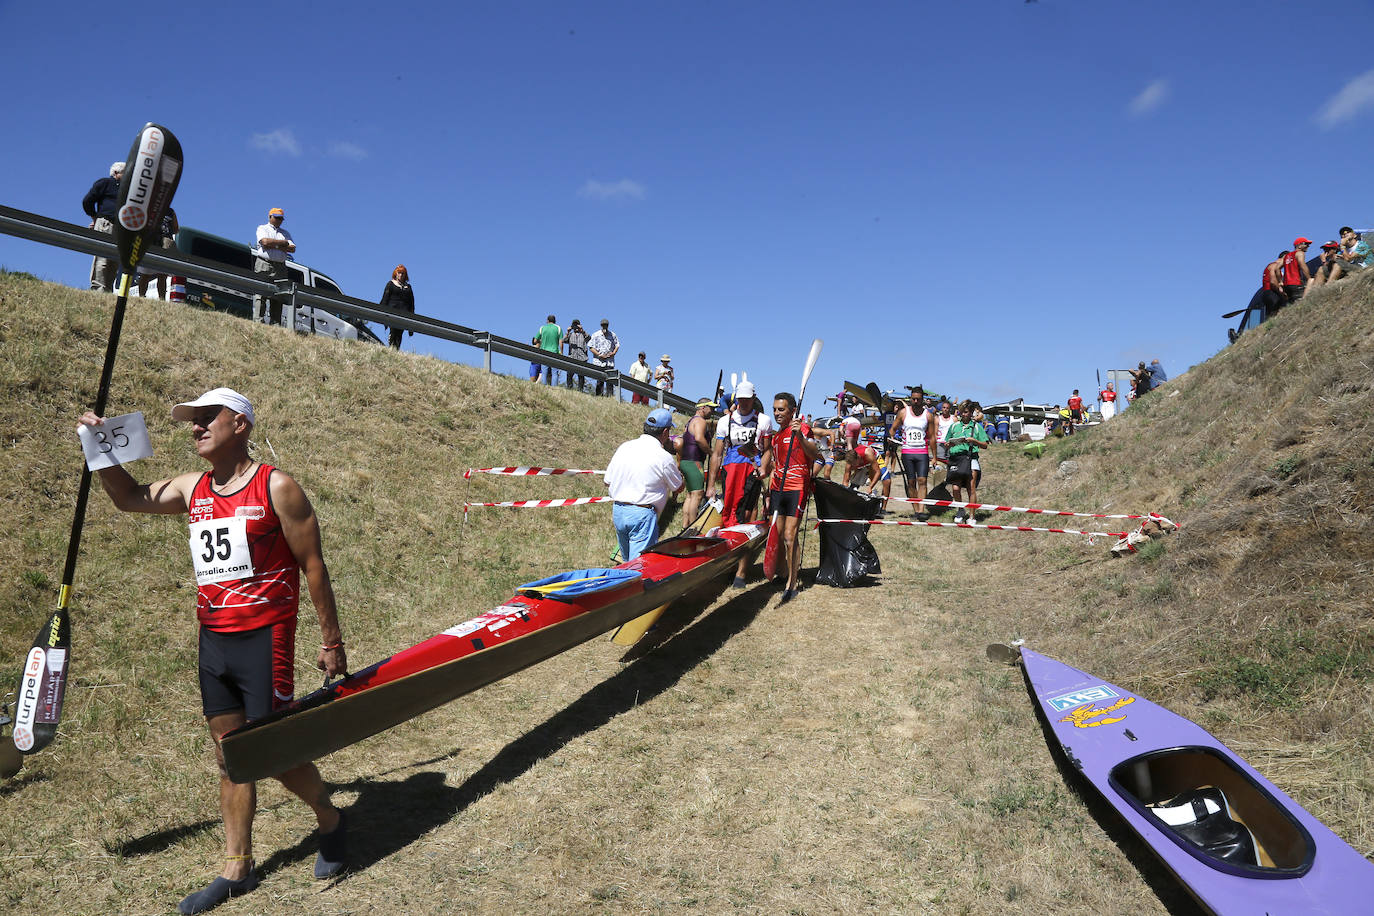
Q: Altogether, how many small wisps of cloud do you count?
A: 5